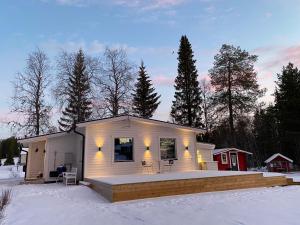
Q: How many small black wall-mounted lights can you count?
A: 3